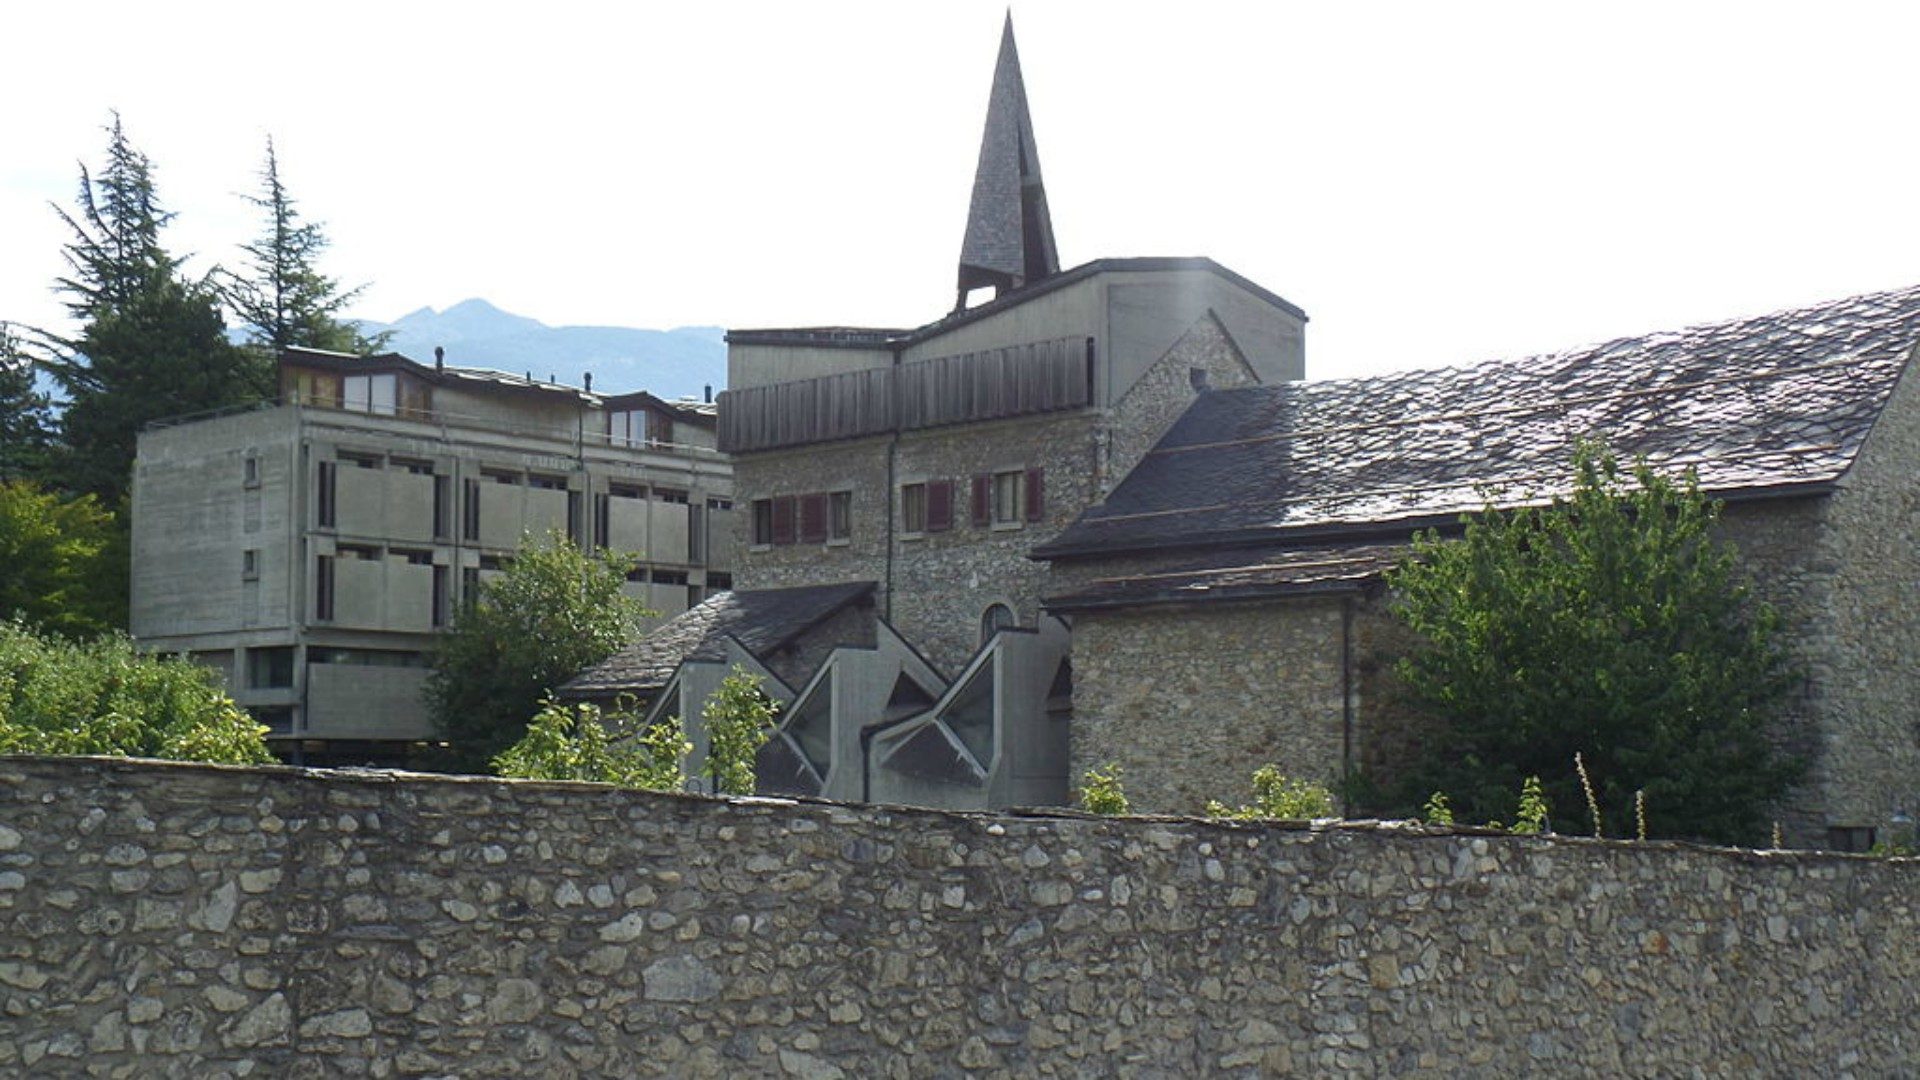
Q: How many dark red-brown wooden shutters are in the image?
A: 5